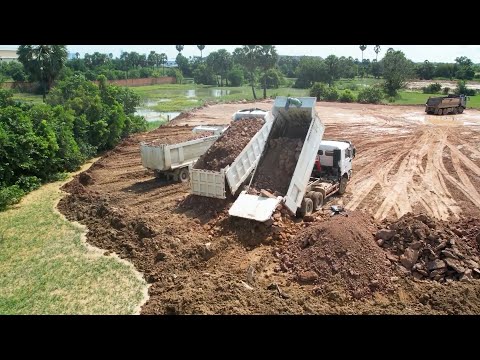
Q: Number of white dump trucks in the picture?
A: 3